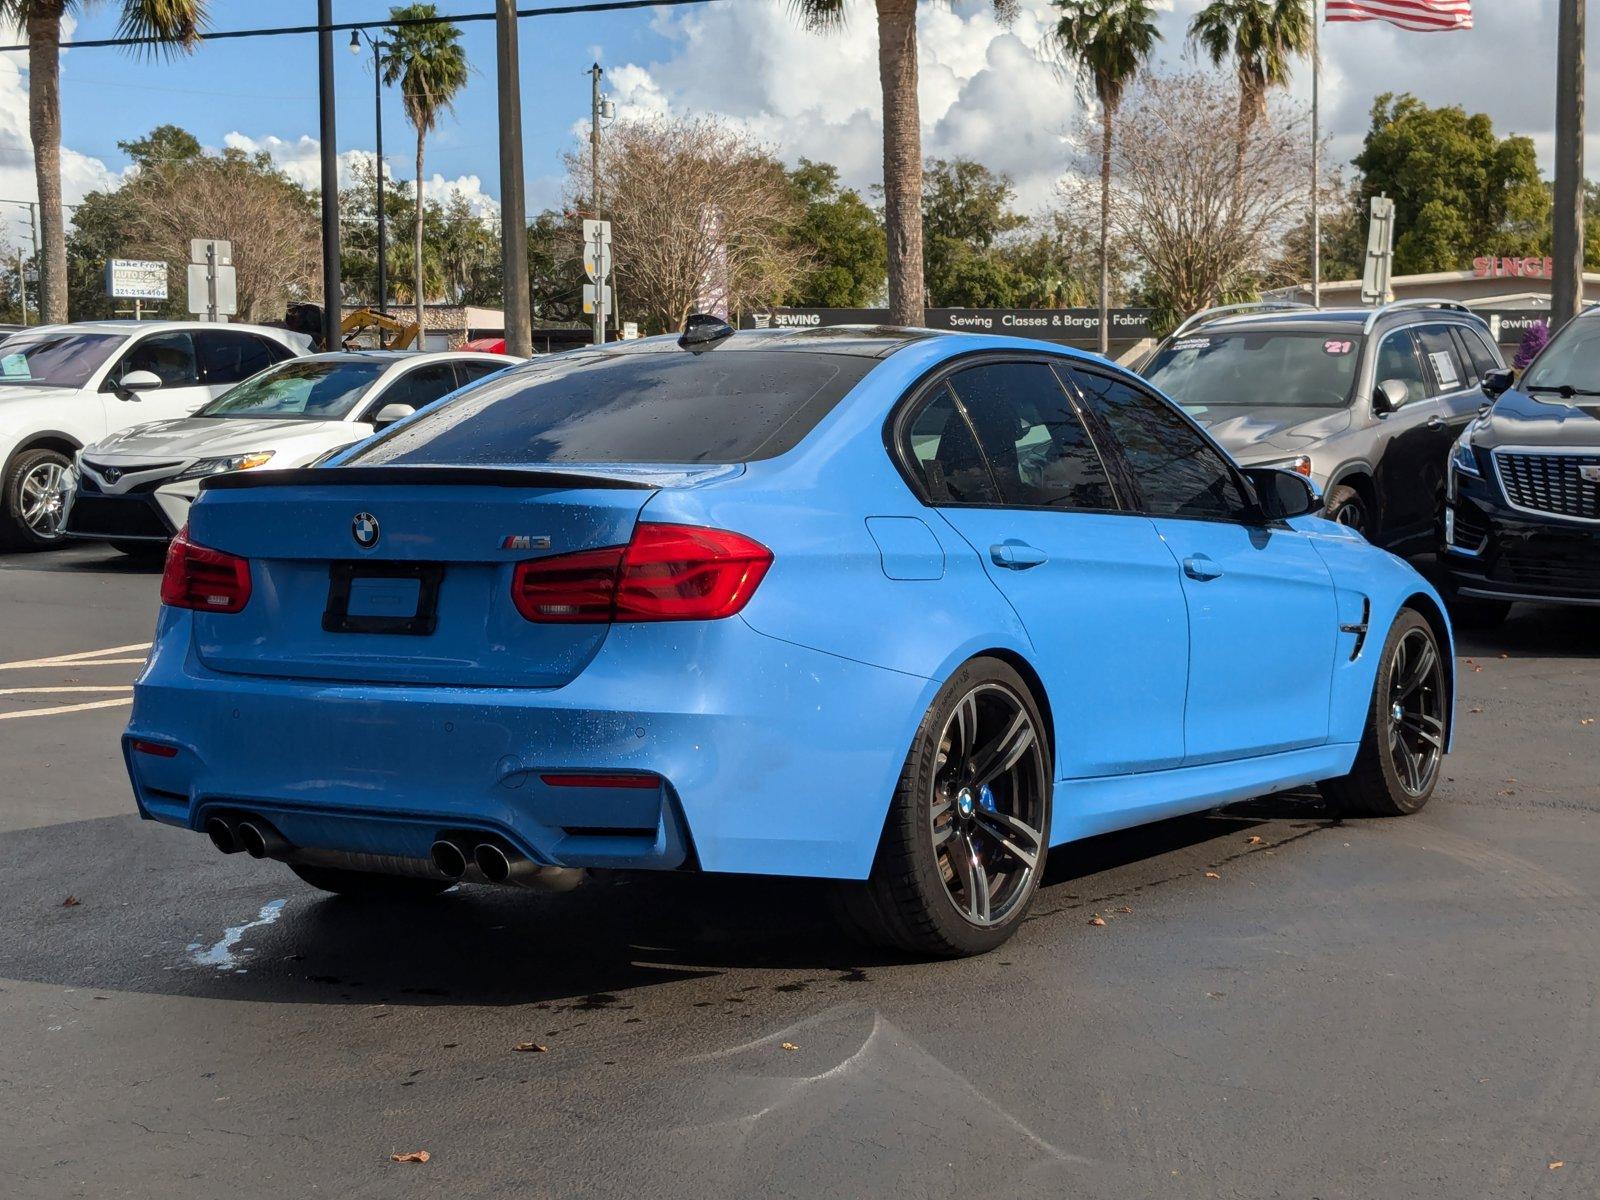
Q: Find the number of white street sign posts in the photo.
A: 3